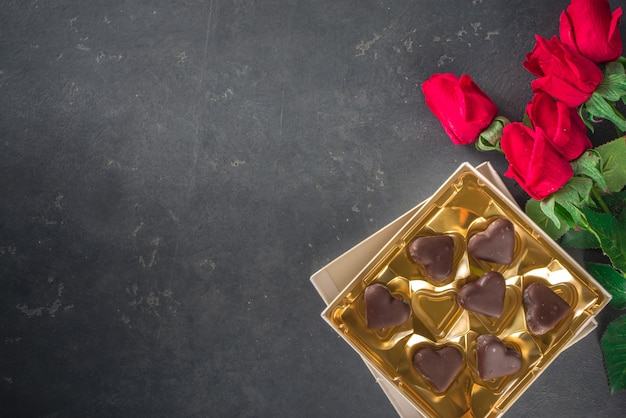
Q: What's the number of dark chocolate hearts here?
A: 7